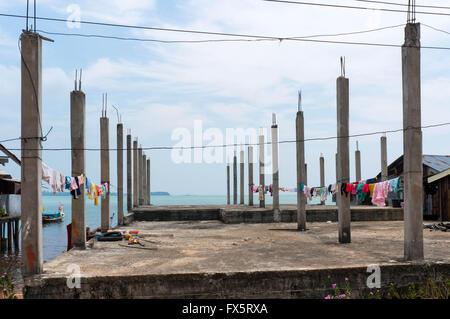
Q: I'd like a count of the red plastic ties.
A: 0